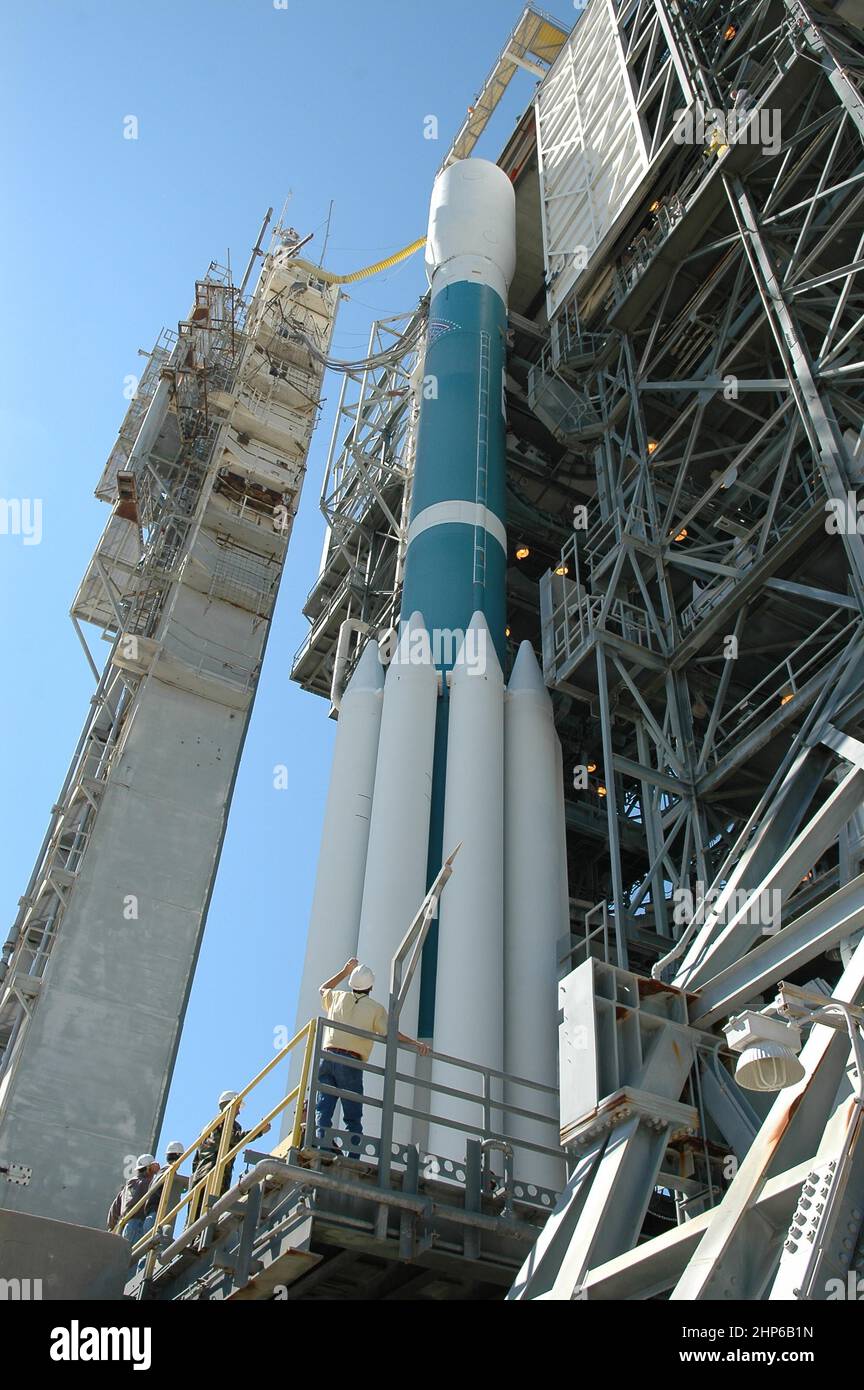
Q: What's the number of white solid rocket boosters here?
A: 4